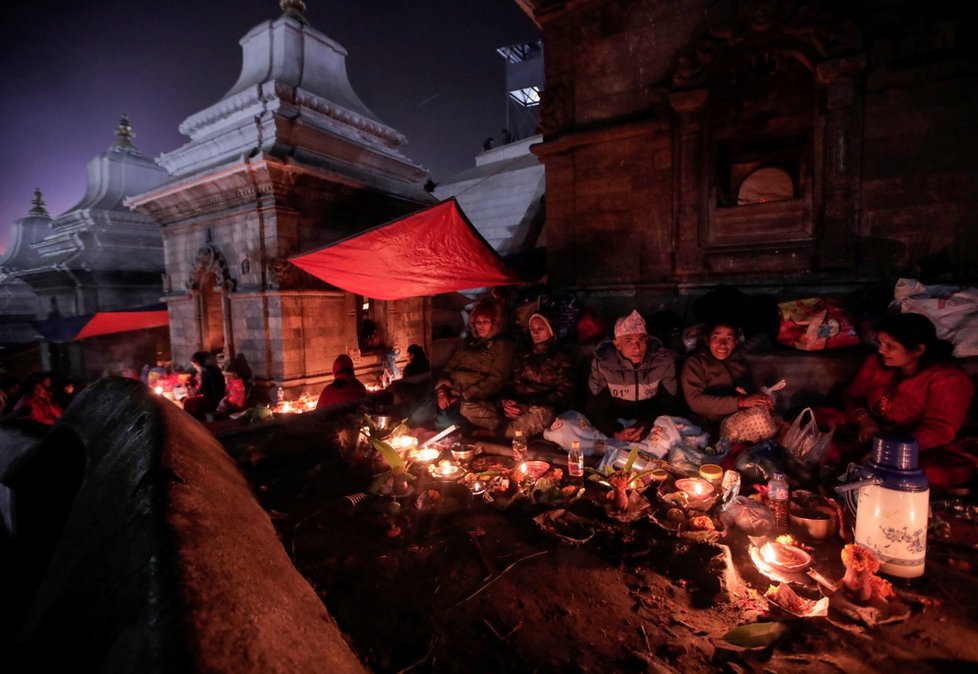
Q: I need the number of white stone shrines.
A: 3